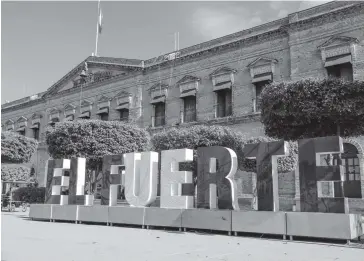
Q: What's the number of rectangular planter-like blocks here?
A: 8